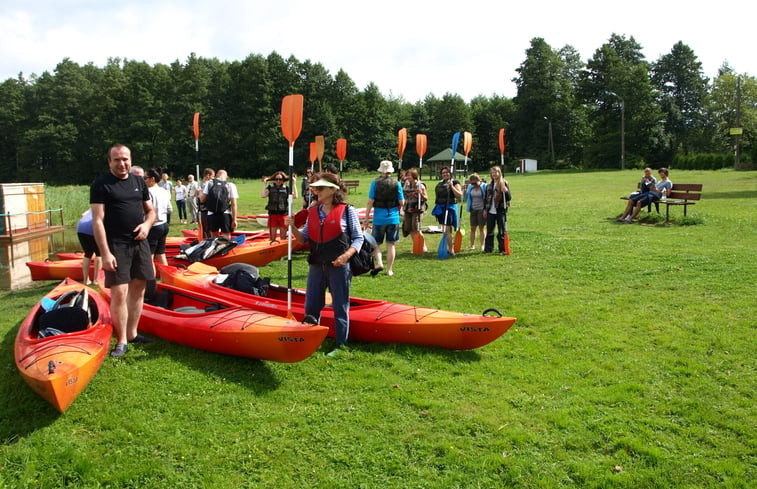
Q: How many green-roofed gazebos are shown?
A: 1